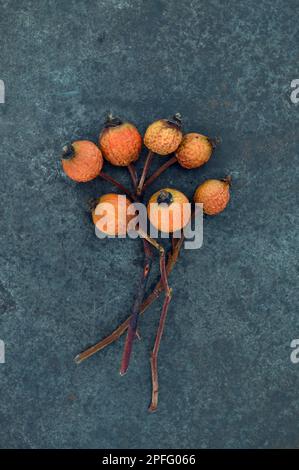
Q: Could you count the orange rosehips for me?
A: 7